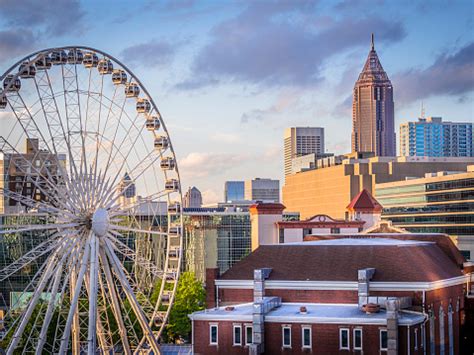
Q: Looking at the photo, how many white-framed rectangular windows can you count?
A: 8